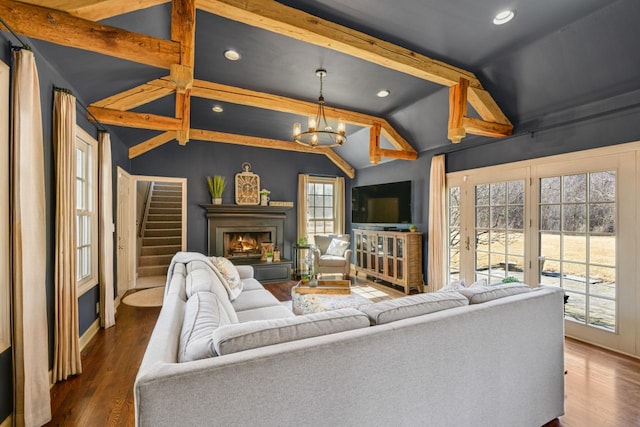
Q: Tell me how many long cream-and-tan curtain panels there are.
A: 6